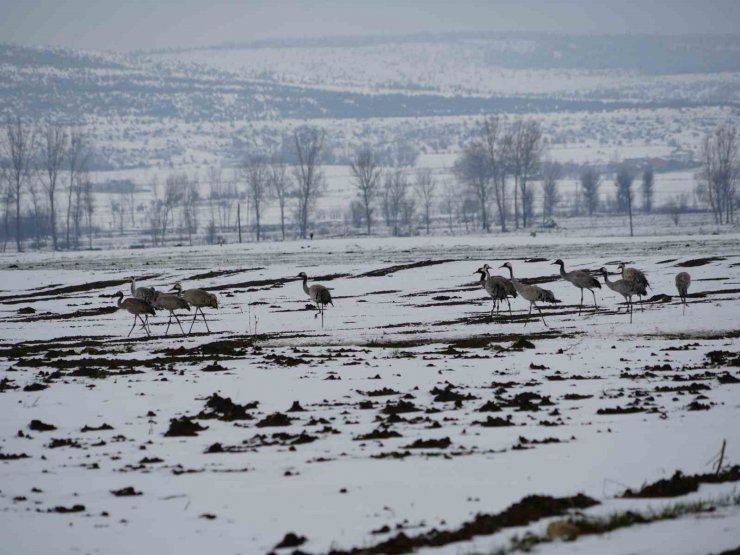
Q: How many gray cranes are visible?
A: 12